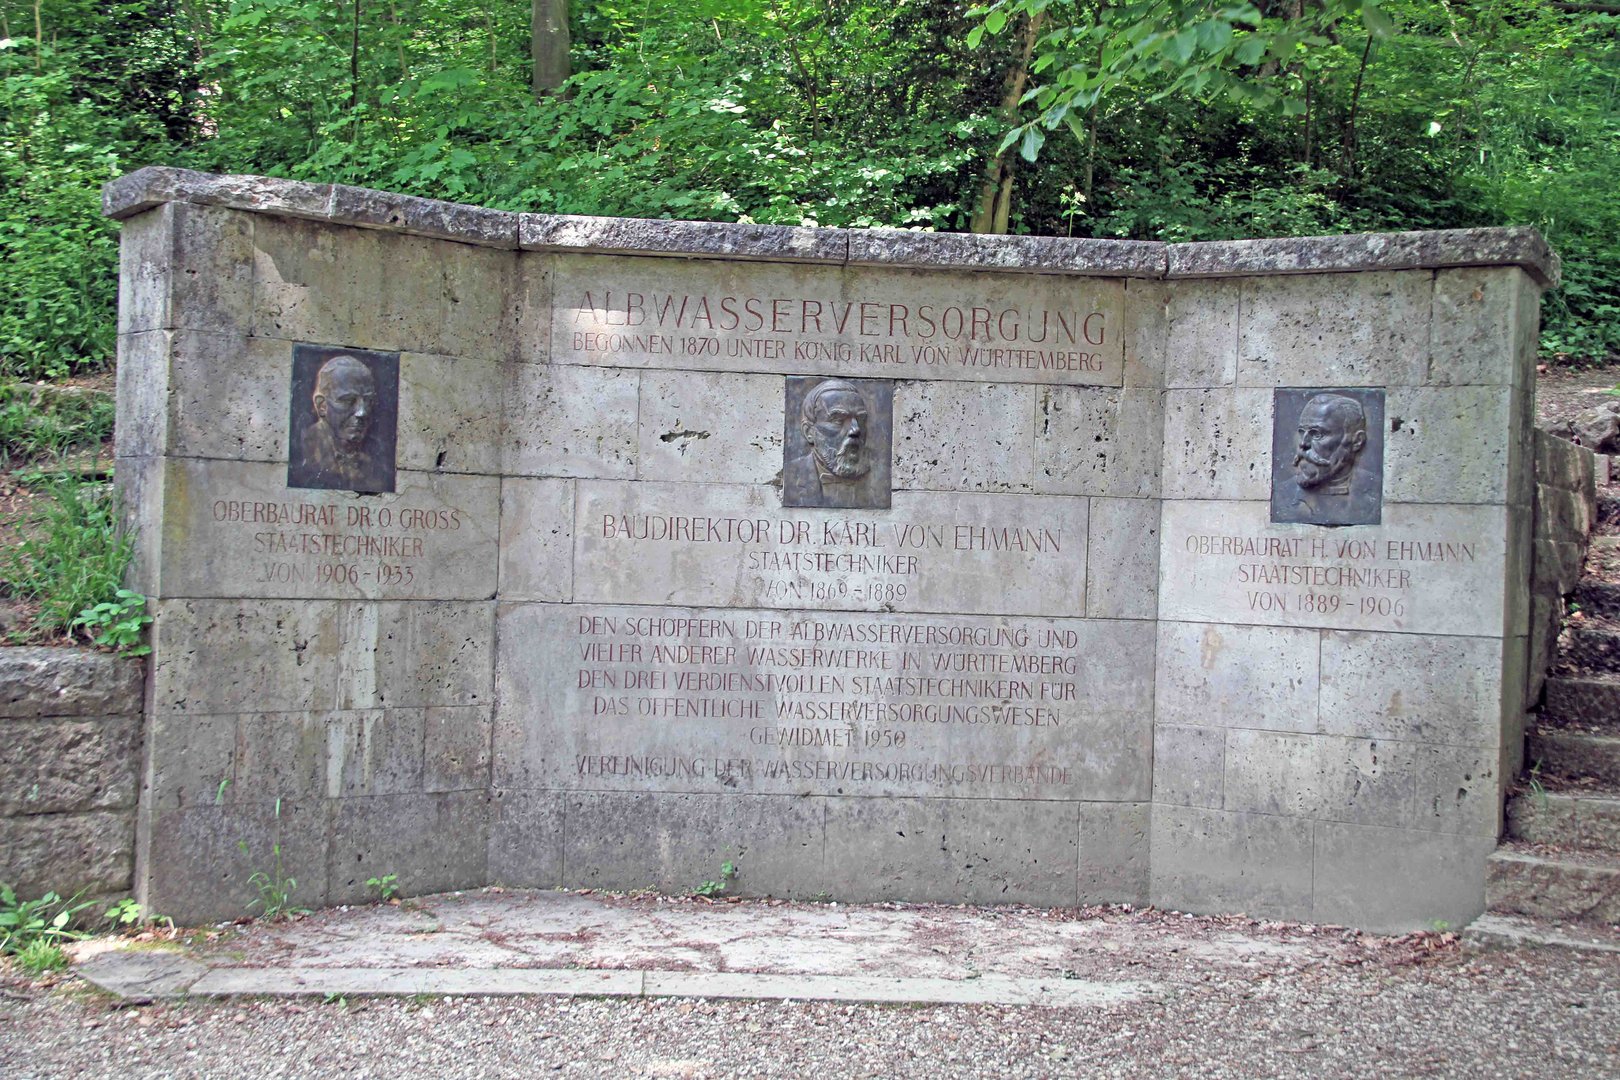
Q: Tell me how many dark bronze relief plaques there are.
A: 3